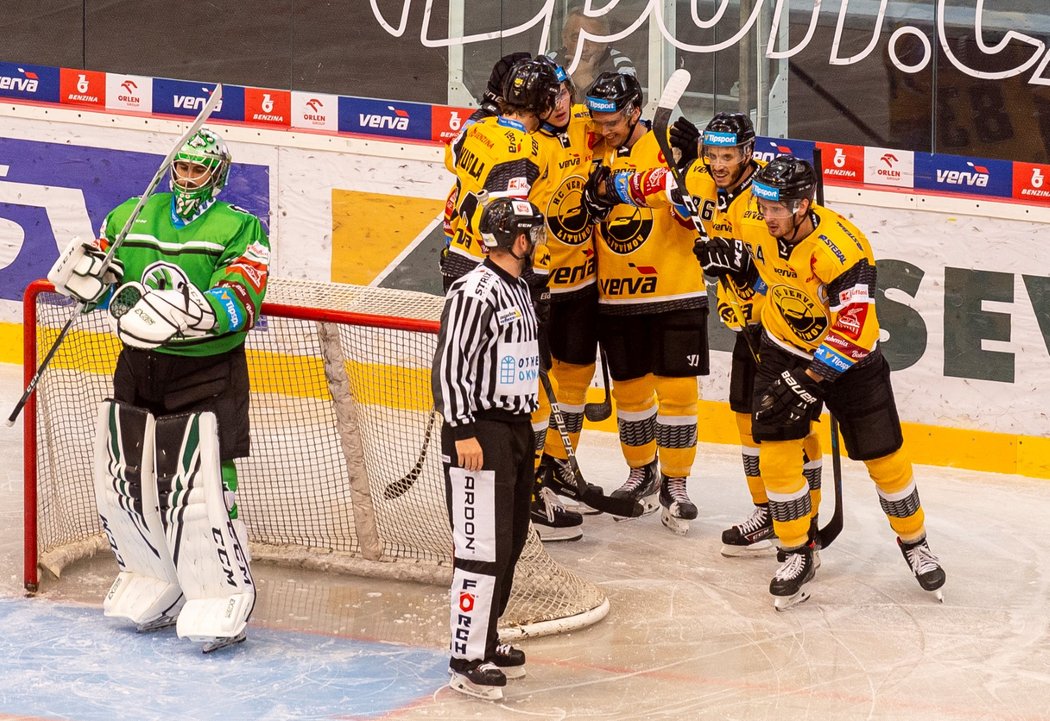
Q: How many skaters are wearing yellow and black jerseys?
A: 5